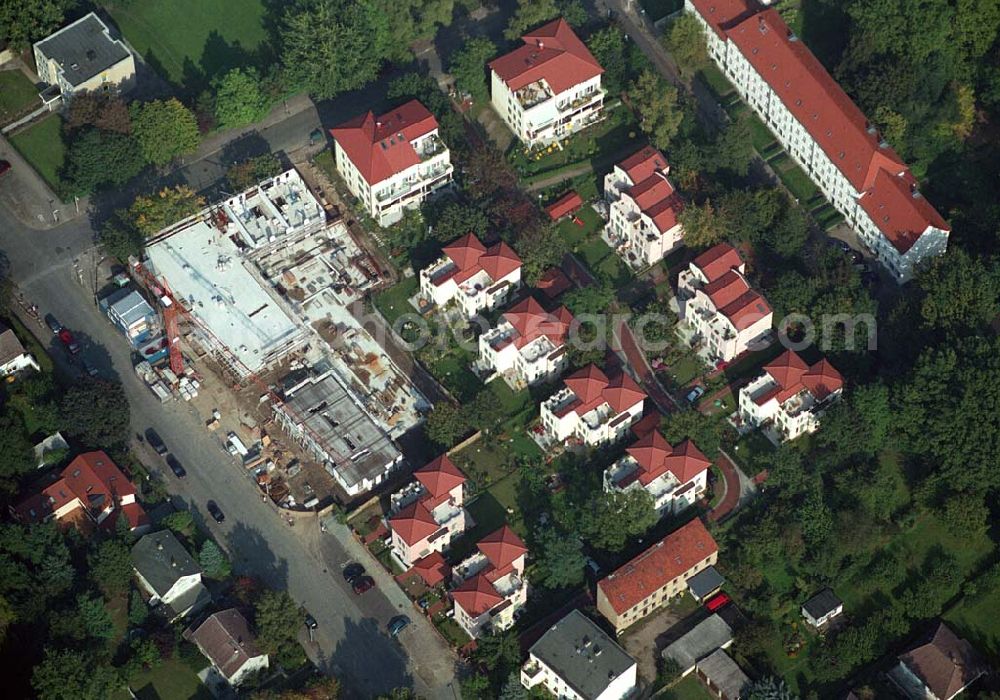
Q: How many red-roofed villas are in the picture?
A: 11